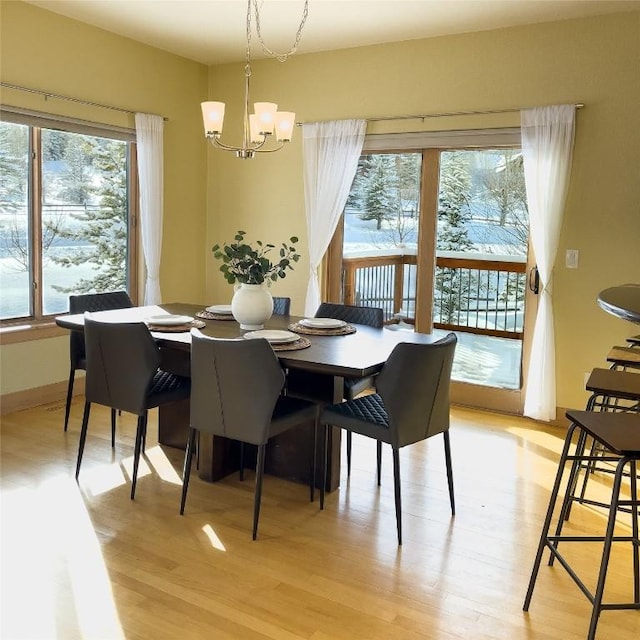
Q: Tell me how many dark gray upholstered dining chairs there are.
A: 6